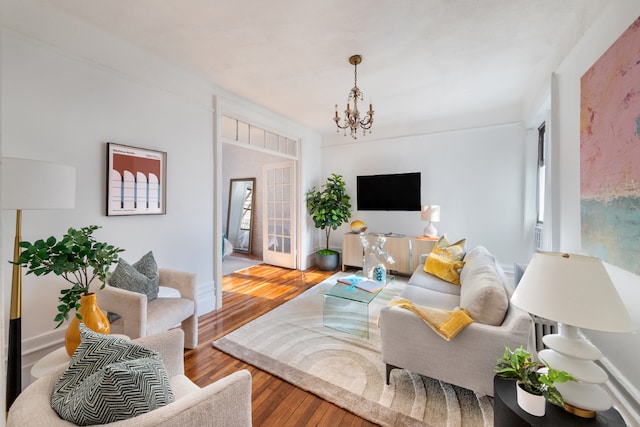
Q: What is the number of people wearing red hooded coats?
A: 0